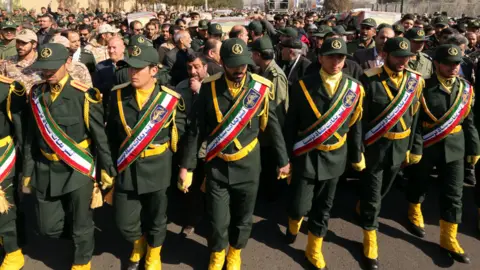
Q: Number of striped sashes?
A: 7